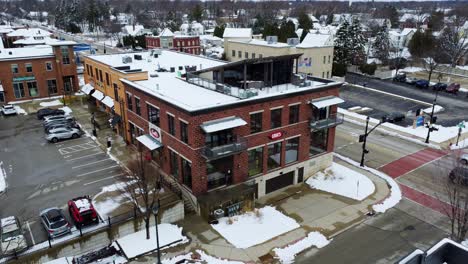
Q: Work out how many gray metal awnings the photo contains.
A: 3